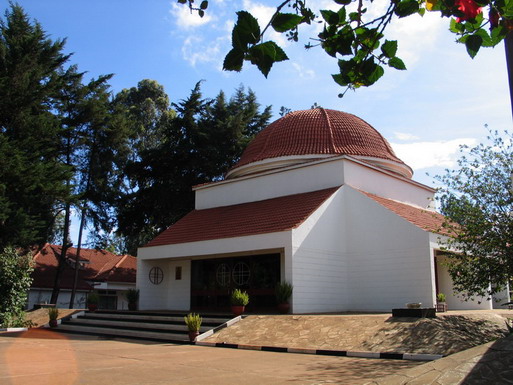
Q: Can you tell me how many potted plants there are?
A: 7